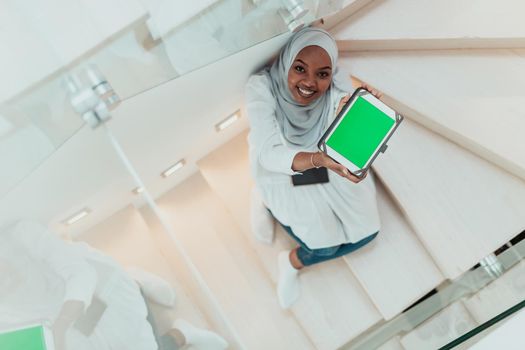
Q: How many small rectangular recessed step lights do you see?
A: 4